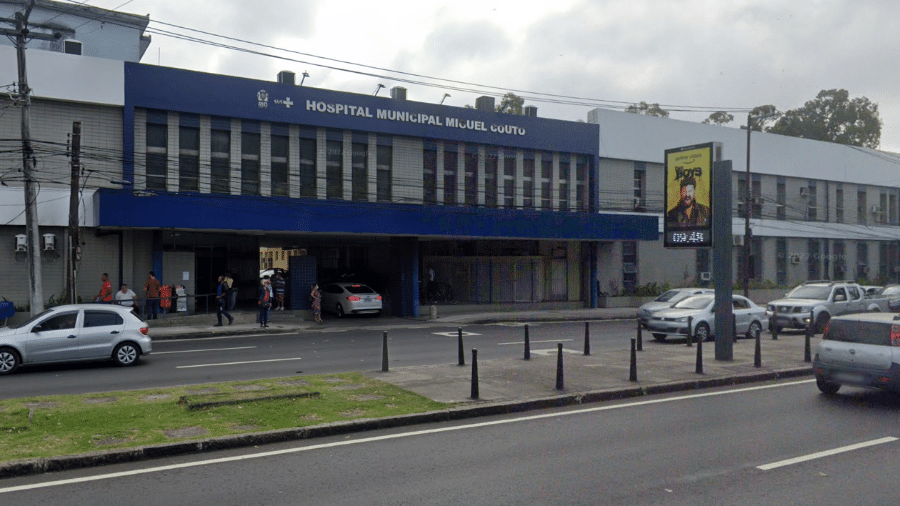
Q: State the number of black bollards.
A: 15